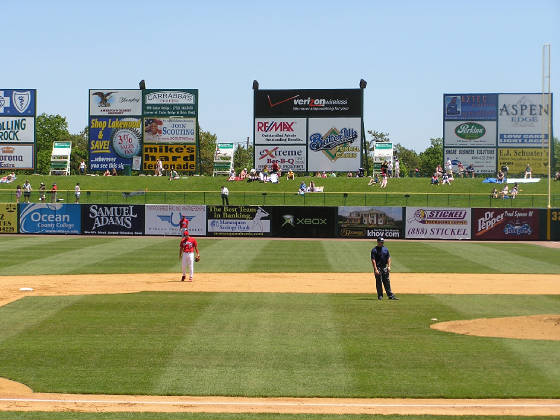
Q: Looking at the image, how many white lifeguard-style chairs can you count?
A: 3